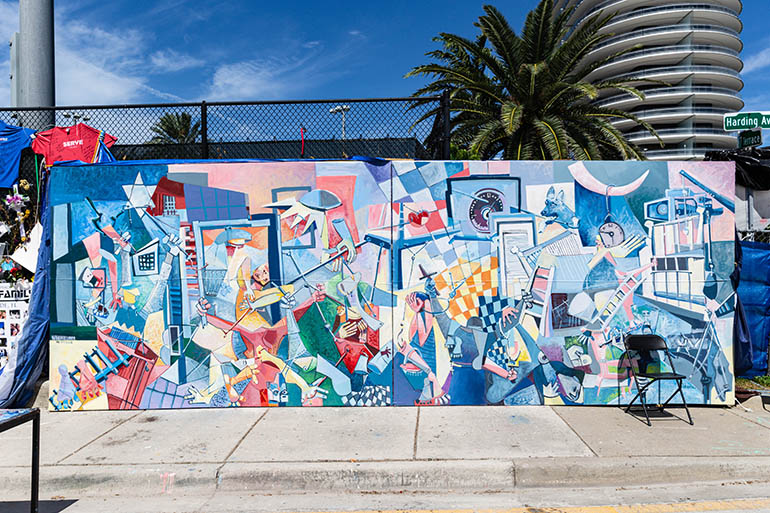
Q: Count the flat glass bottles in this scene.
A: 0